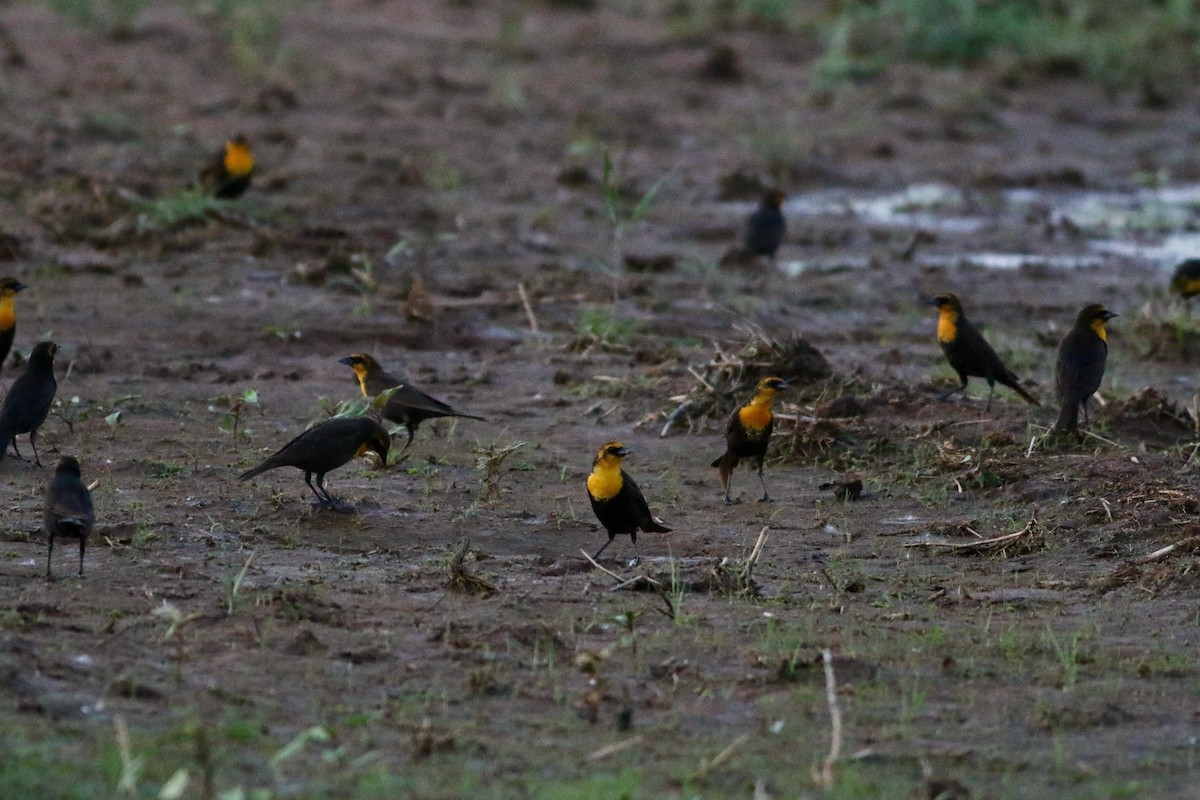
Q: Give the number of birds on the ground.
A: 12